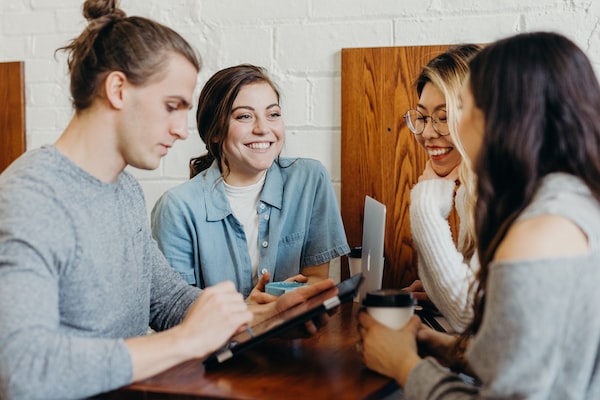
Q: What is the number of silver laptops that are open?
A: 1